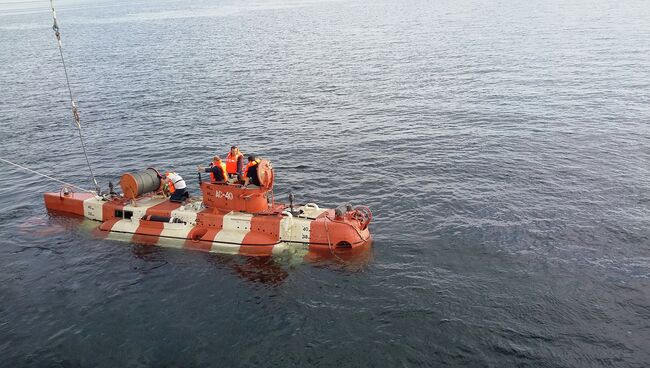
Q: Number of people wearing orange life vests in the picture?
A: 4